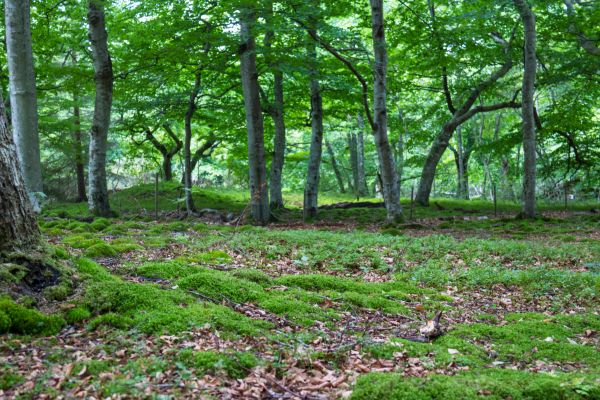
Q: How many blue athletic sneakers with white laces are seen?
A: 0